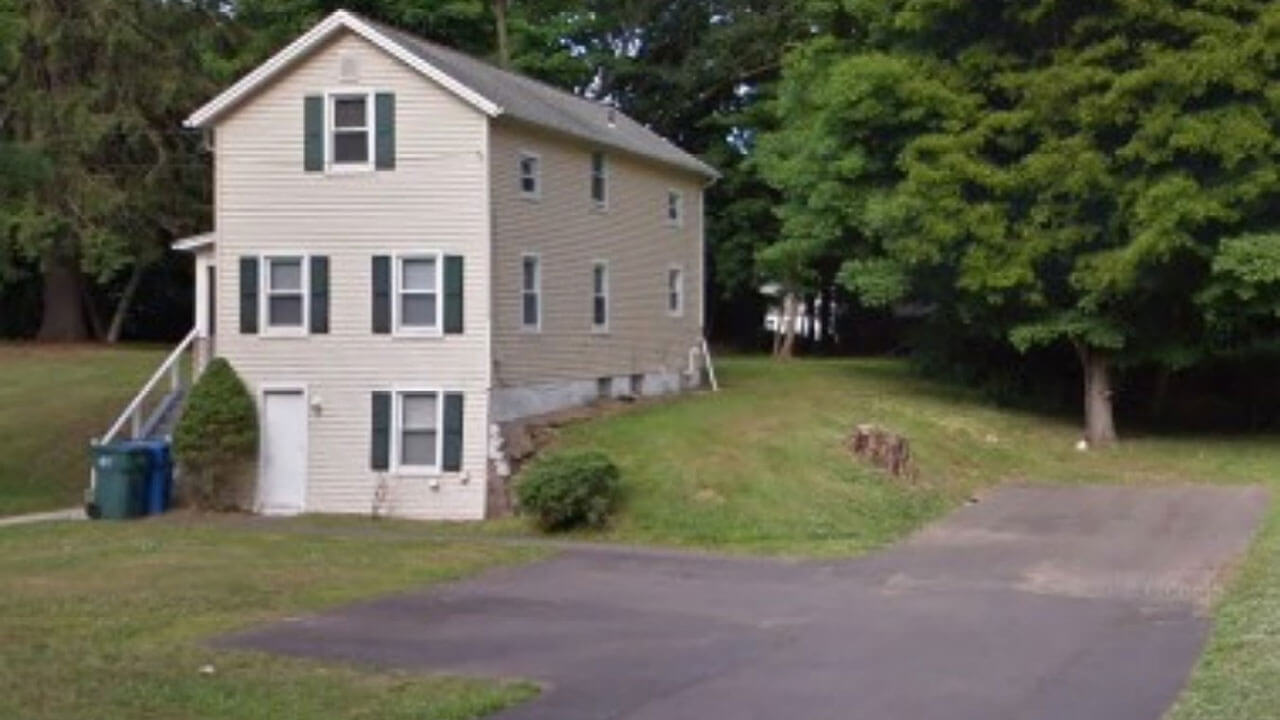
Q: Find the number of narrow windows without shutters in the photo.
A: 6